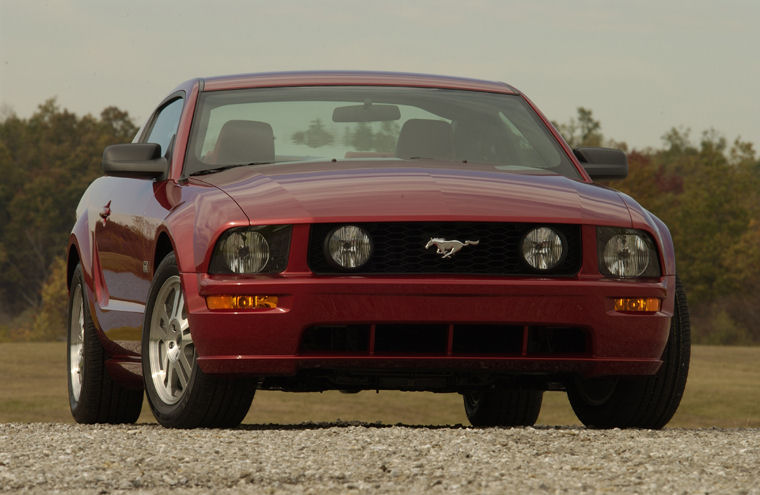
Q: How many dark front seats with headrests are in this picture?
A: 2